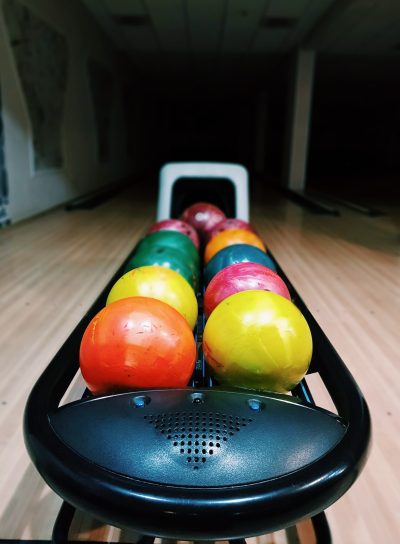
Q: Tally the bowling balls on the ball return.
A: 11